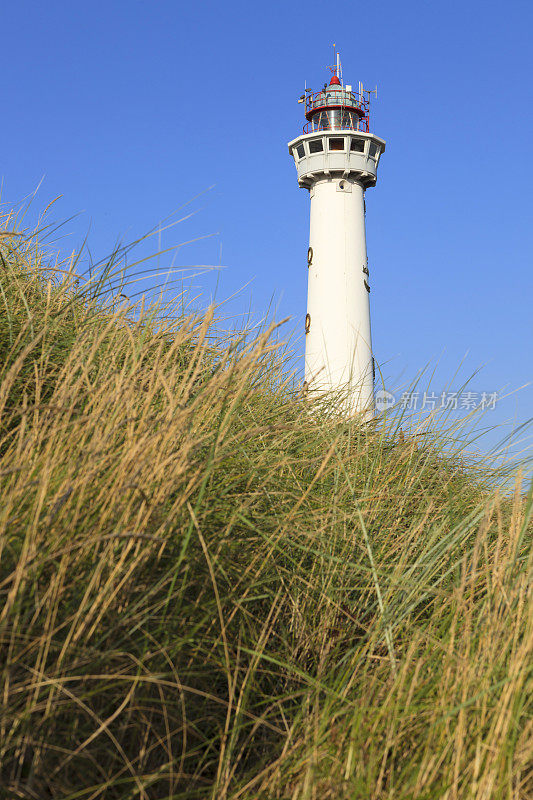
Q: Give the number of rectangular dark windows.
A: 5